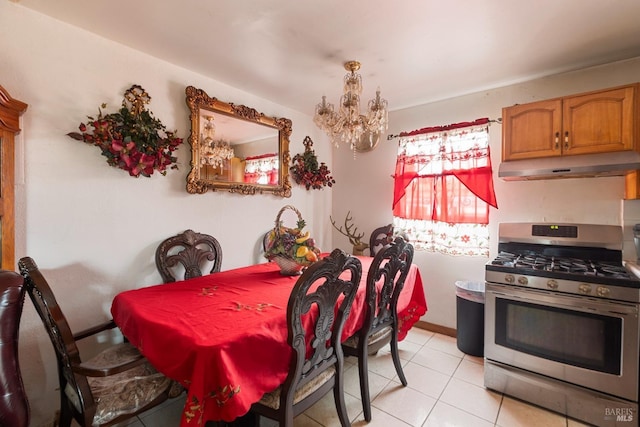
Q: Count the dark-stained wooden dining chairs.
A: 6